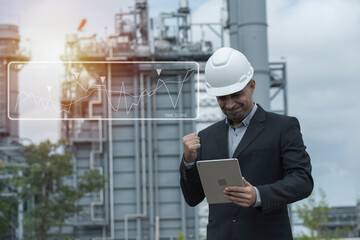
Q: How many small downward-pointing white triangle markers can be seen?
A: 4